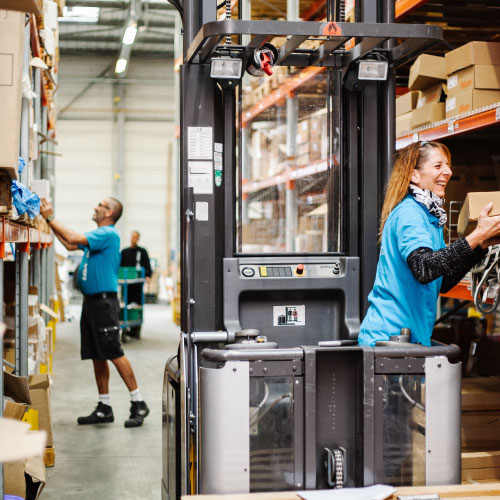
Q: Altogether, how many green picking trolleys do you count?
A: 1